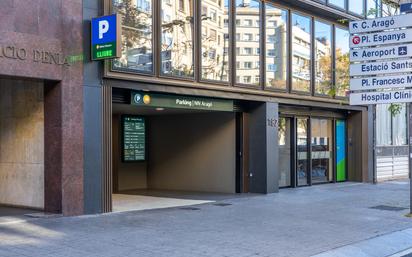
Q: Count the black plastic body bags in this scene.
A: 0